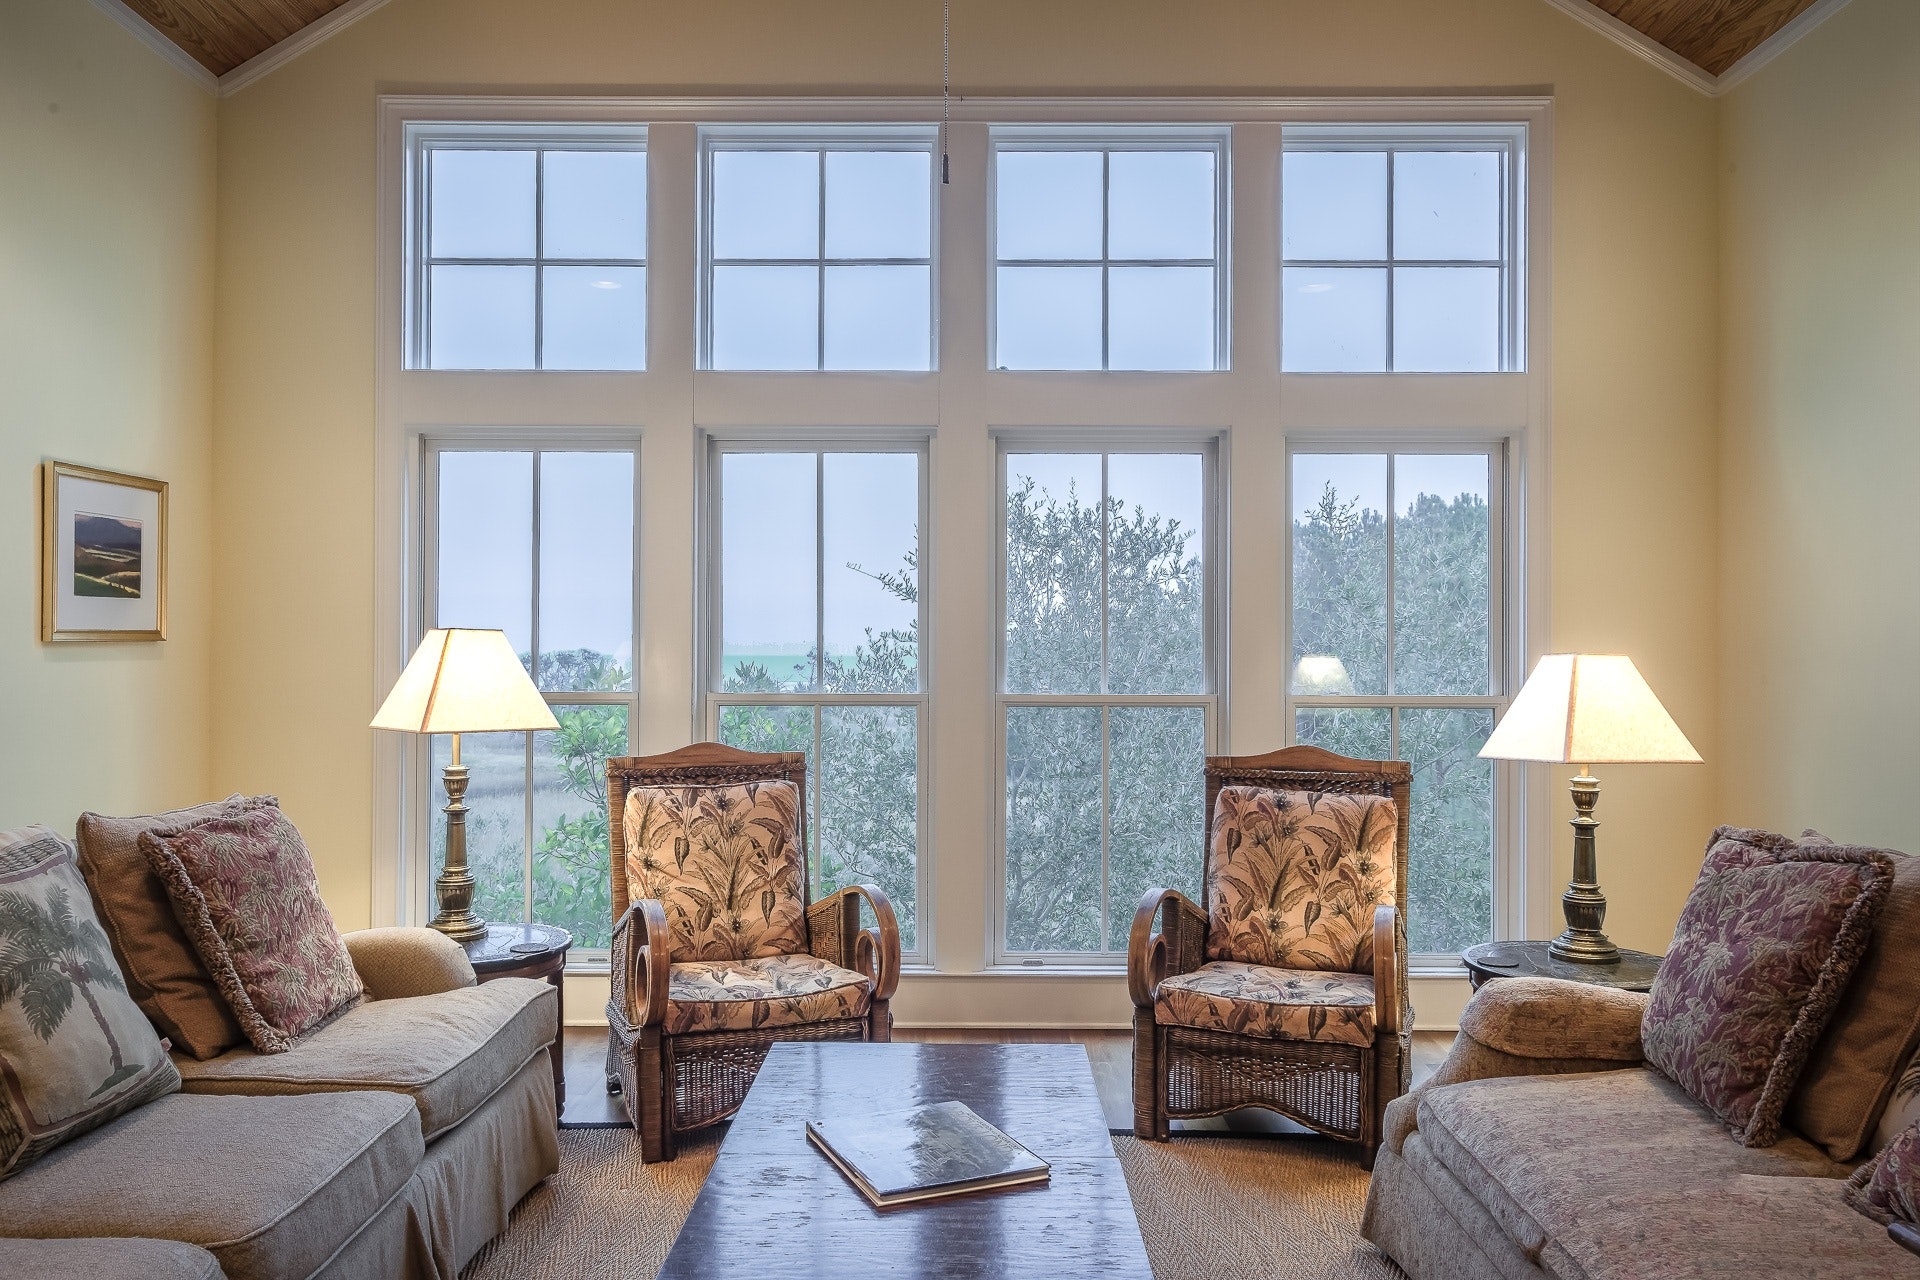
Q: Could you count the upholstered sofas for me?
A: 2